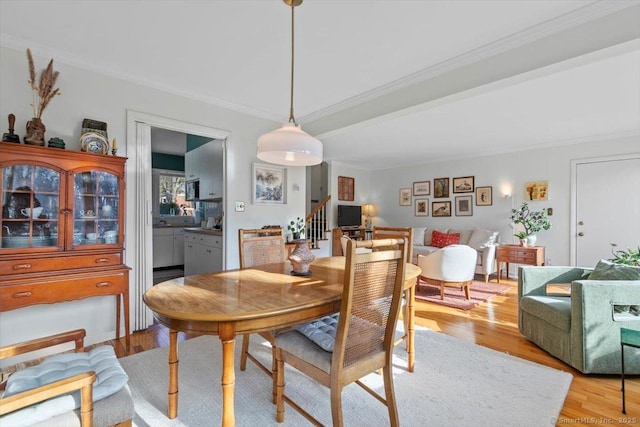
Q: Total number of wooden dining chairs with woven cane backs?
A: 3